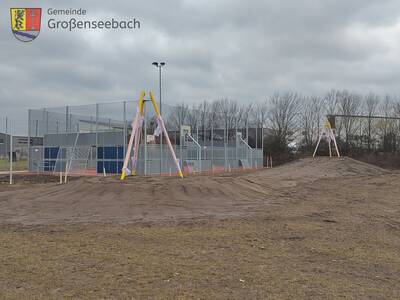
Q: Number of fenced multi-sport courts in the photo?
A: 1